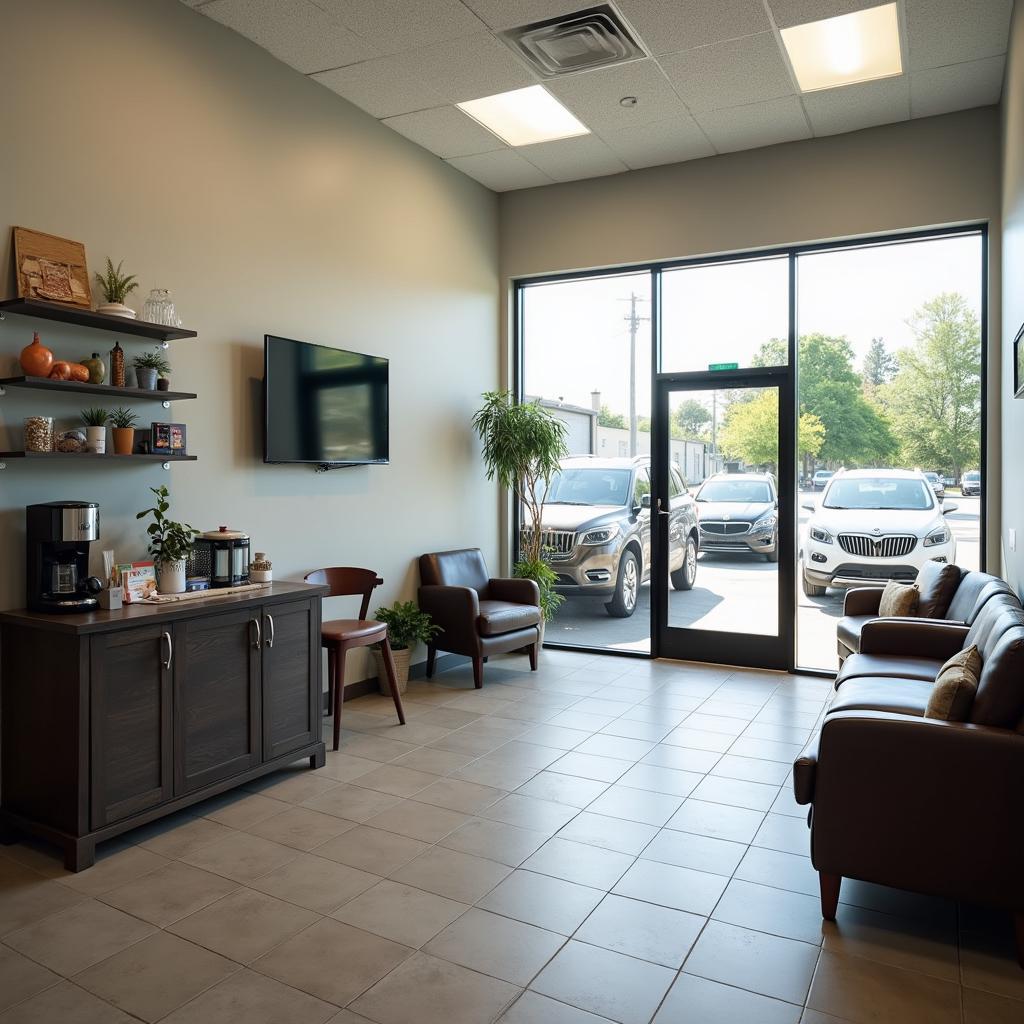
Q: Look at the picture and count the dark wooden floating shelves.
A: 3